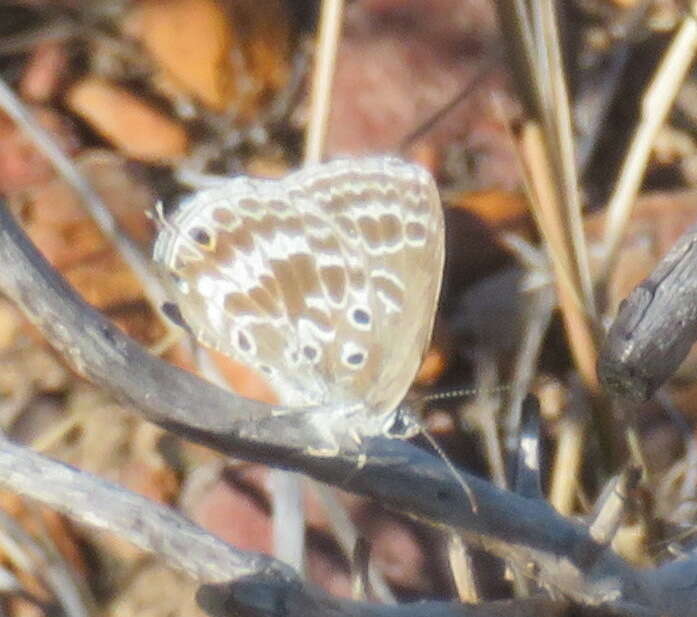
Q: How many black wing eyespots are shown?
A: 5